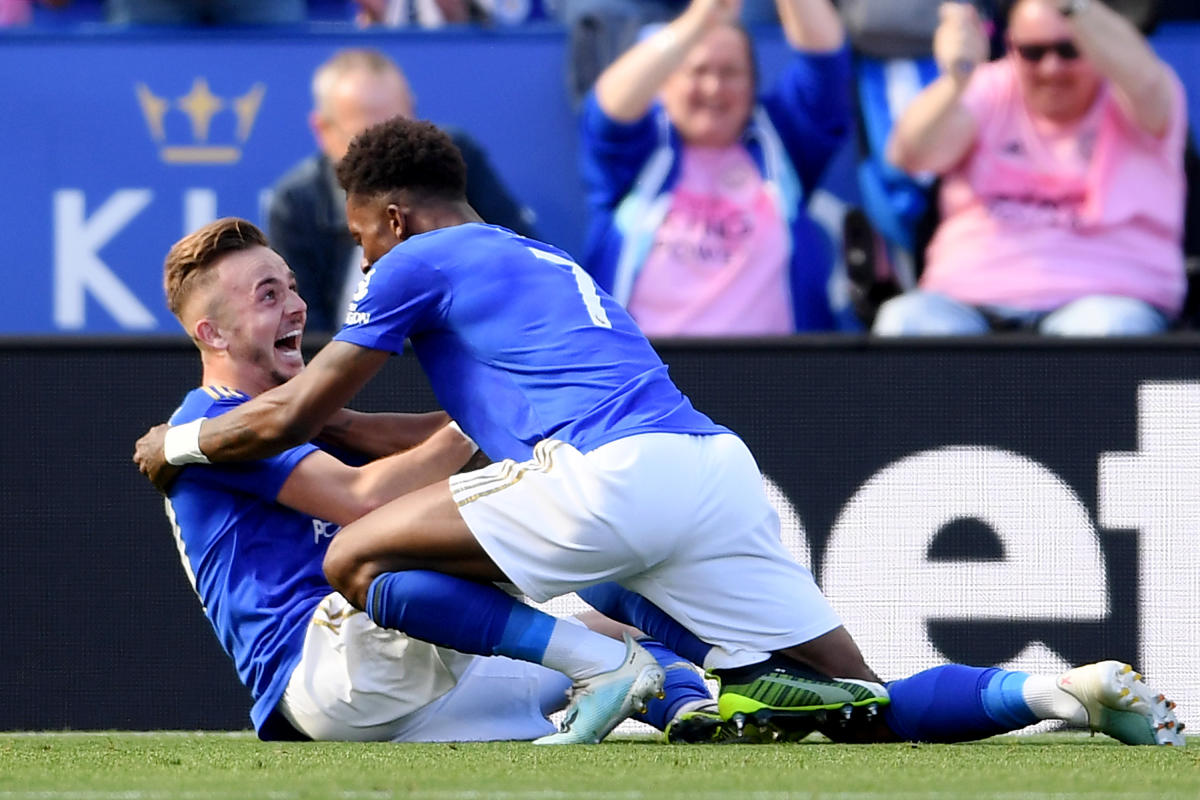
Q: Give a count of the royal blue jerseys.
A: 2